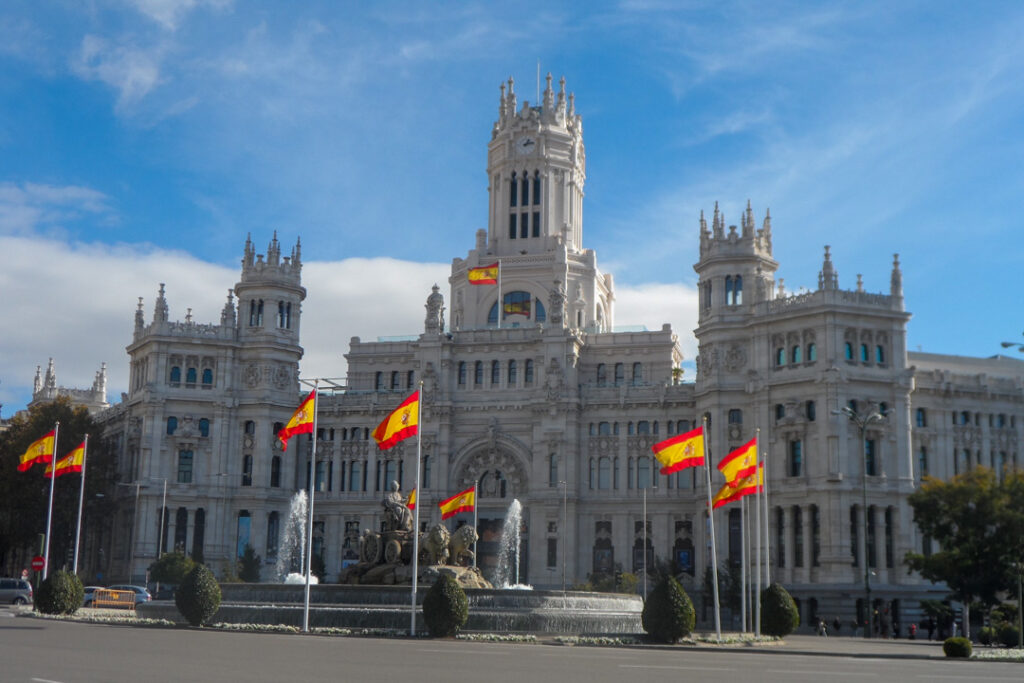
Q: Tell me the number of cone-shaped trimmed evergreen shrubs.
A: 5